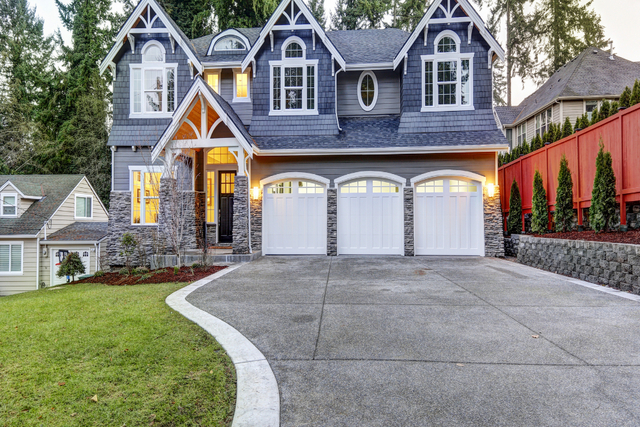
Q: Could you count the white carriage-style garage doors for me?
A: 3